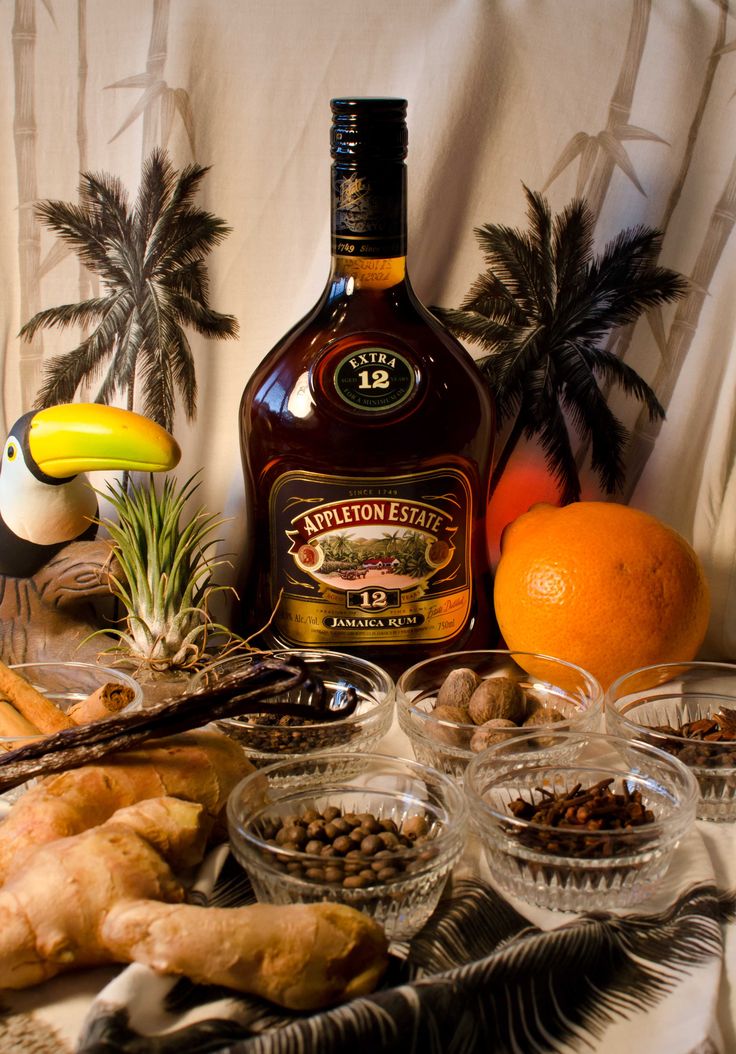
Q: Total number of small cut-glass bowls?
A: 6